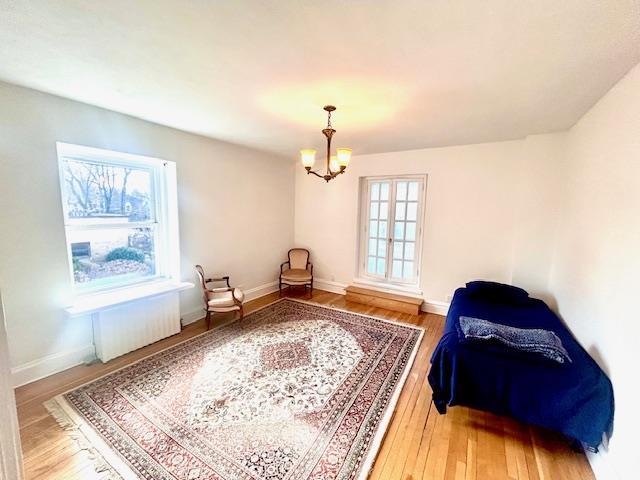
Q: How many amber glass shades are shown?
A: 3